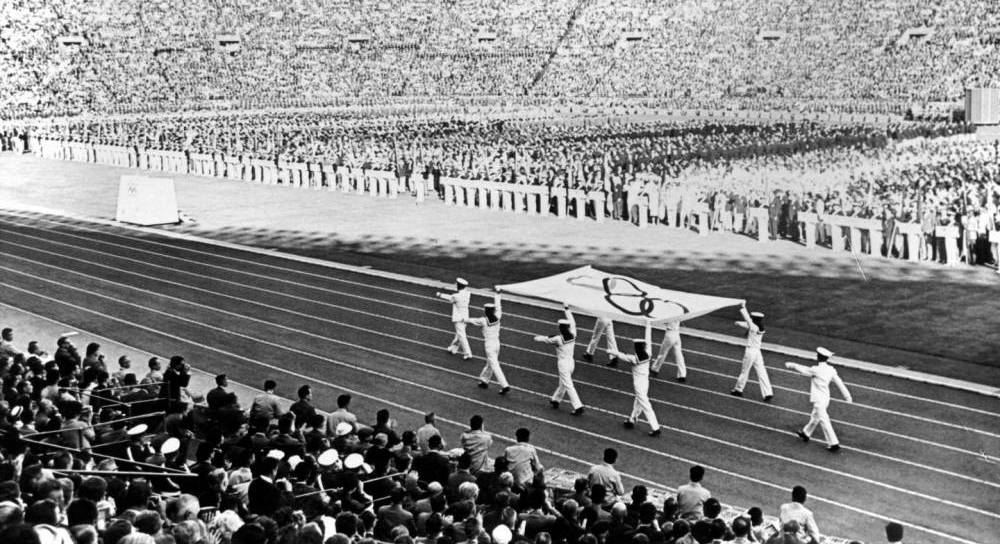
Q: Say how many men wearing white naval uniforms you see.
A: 8